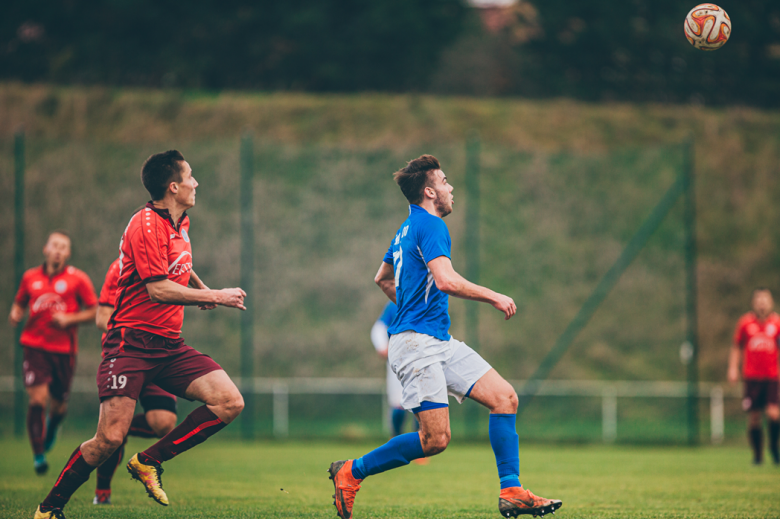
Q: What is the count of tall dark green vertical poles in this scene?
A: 4